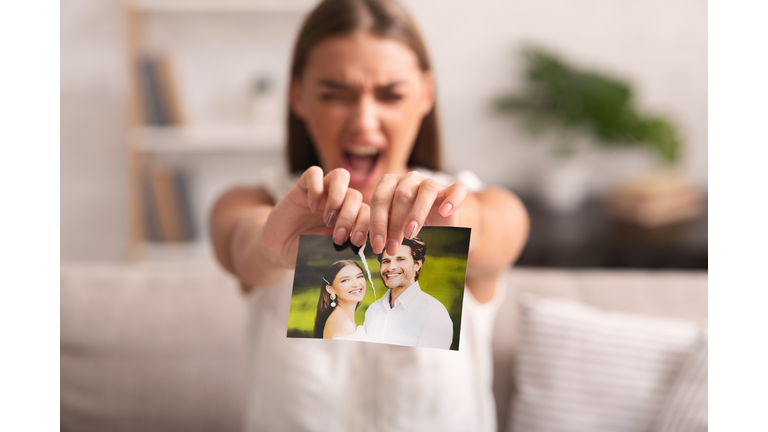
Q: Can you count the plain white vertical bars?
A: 2